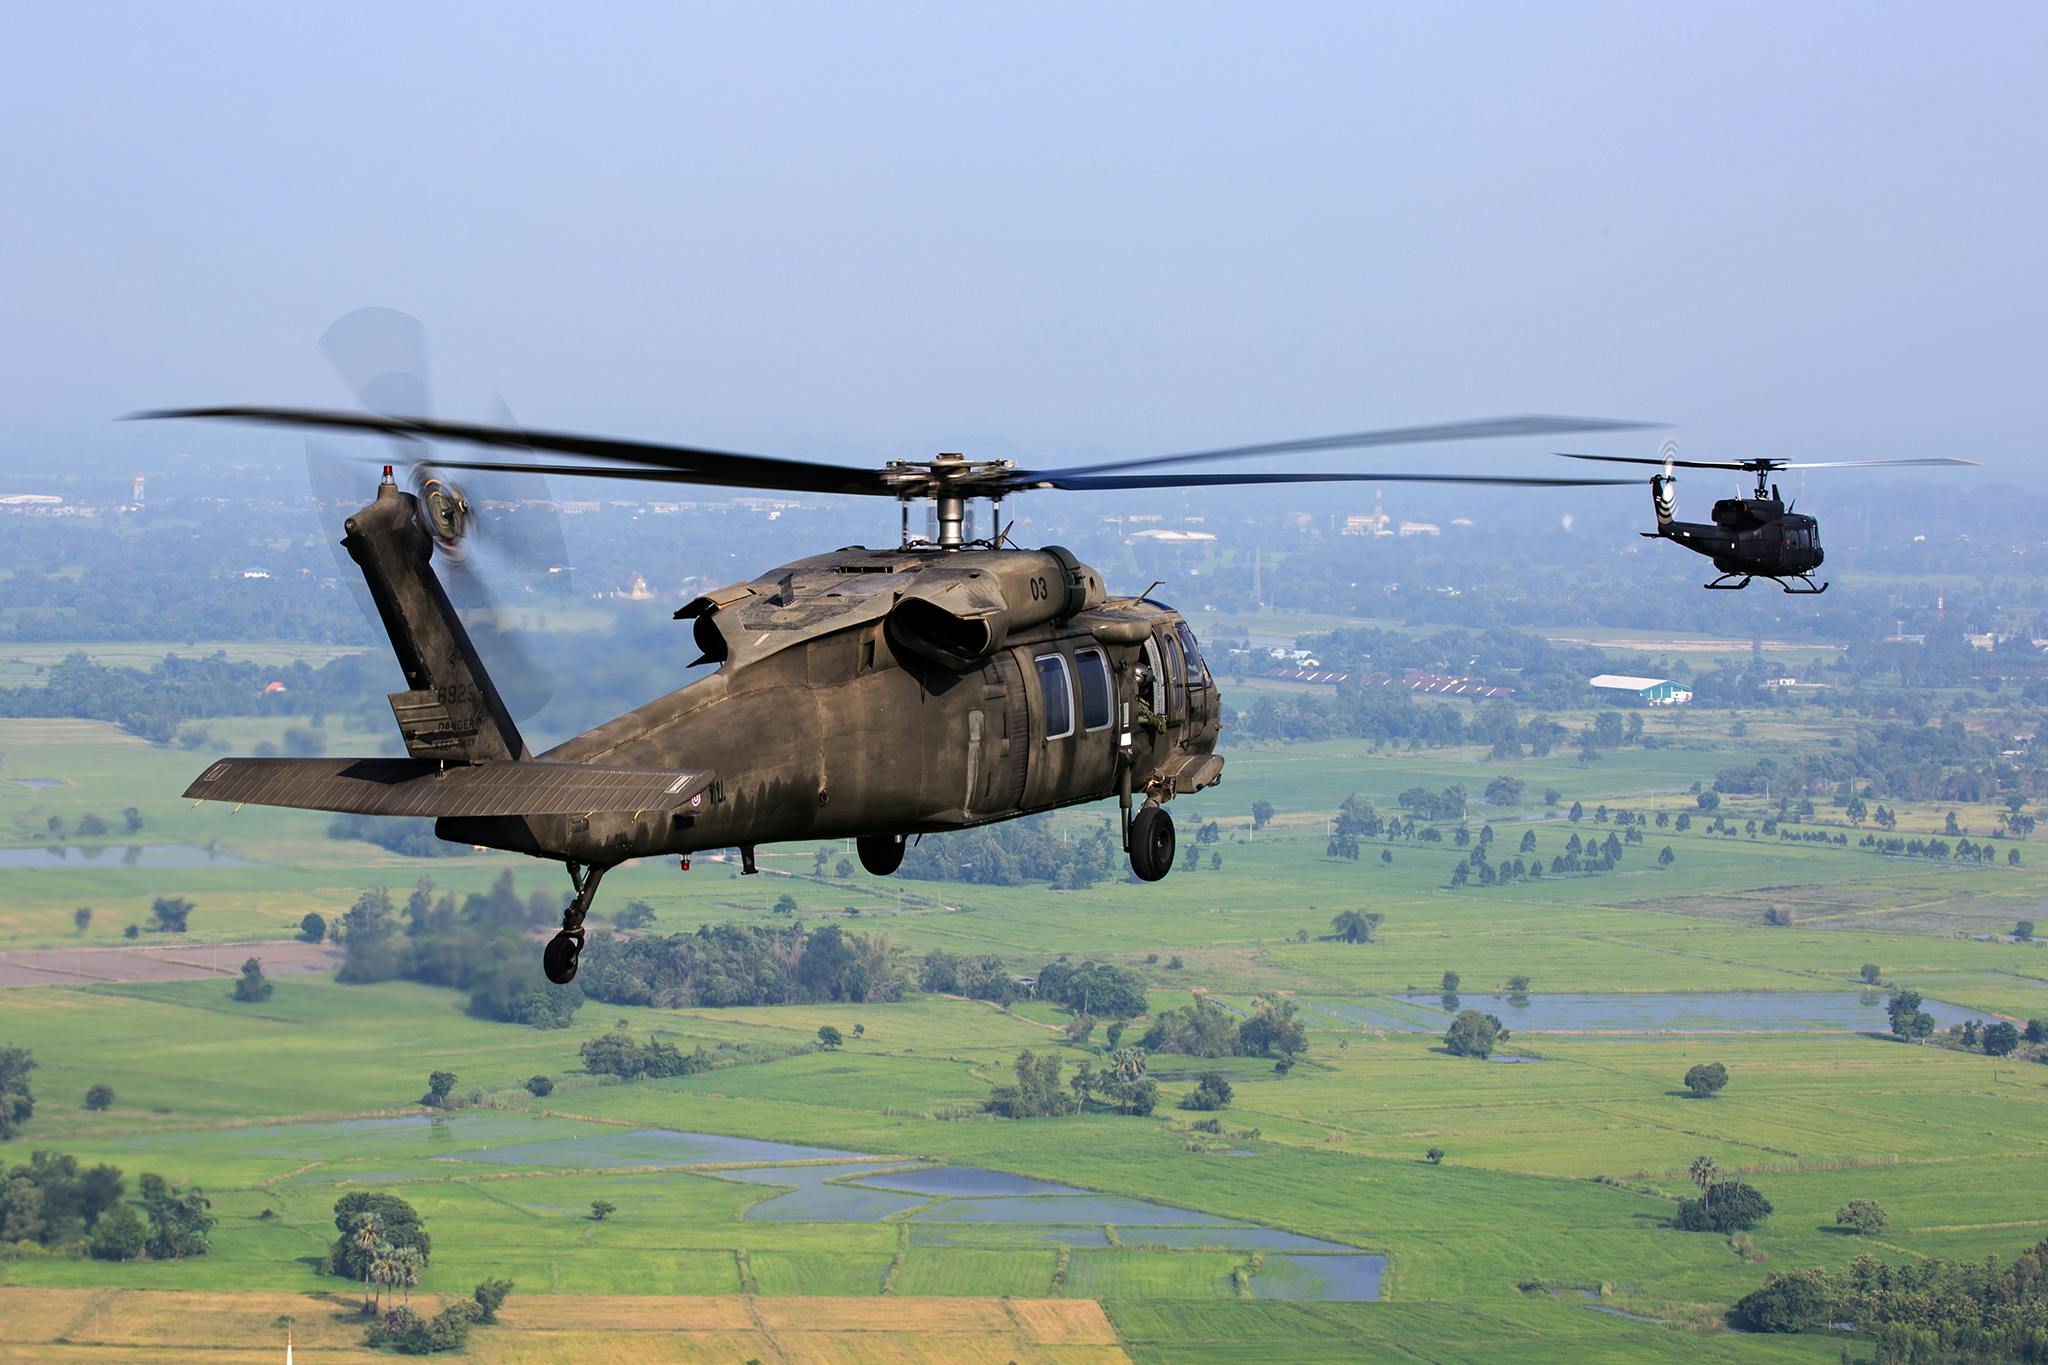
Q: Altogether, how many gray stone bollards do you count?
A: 0